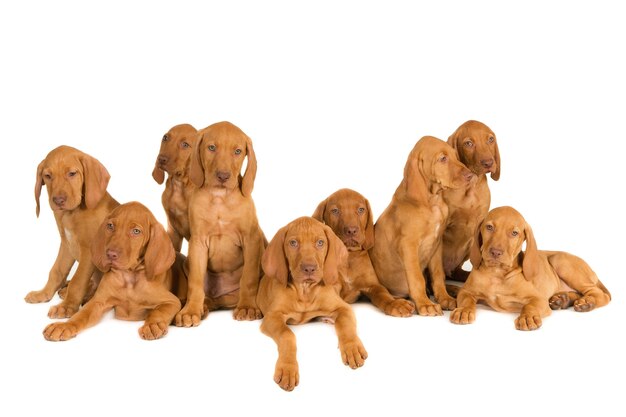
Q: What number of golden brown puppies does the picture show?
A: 9